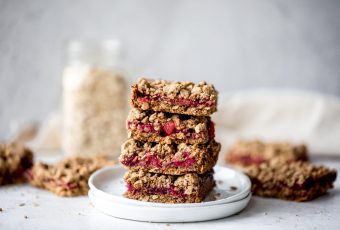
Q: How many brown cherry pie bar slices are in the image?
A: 8